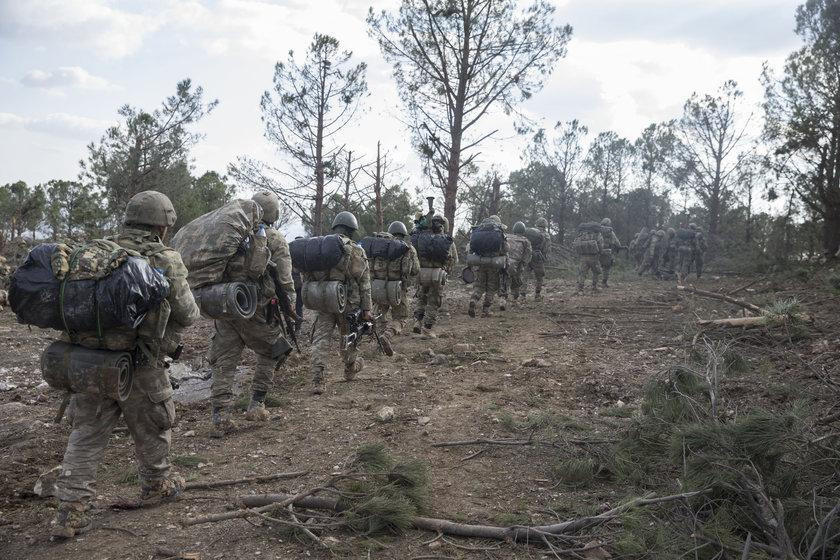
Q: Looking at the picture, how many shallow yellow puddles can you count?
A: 0